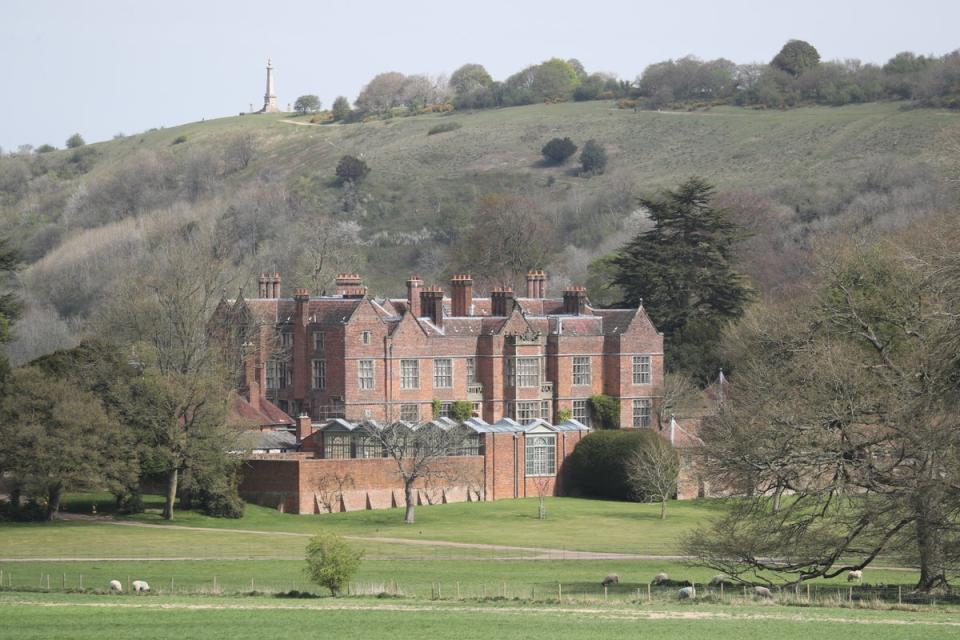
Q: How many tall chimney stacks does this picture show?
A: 9